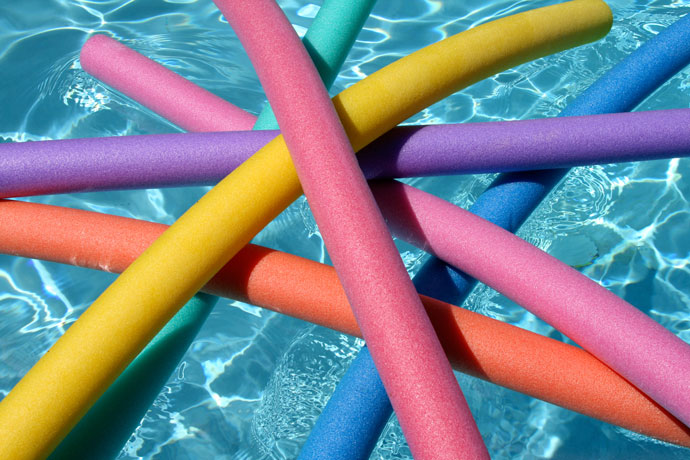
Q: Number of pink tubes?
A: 2